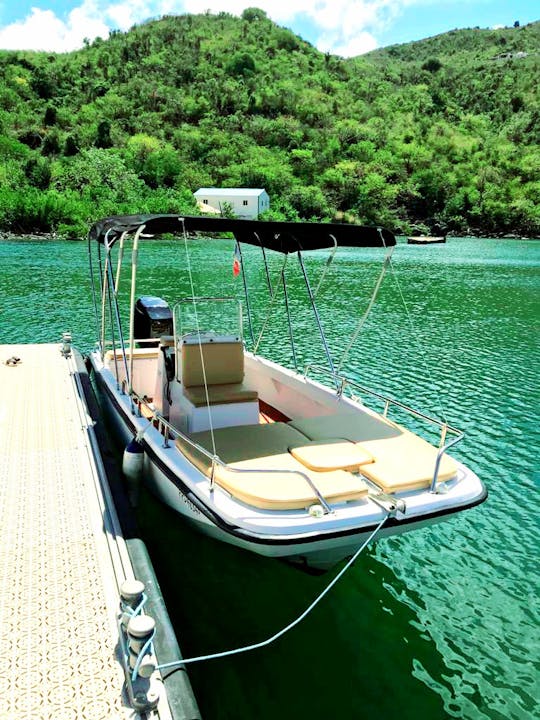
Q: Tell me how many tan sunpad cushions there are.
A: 3